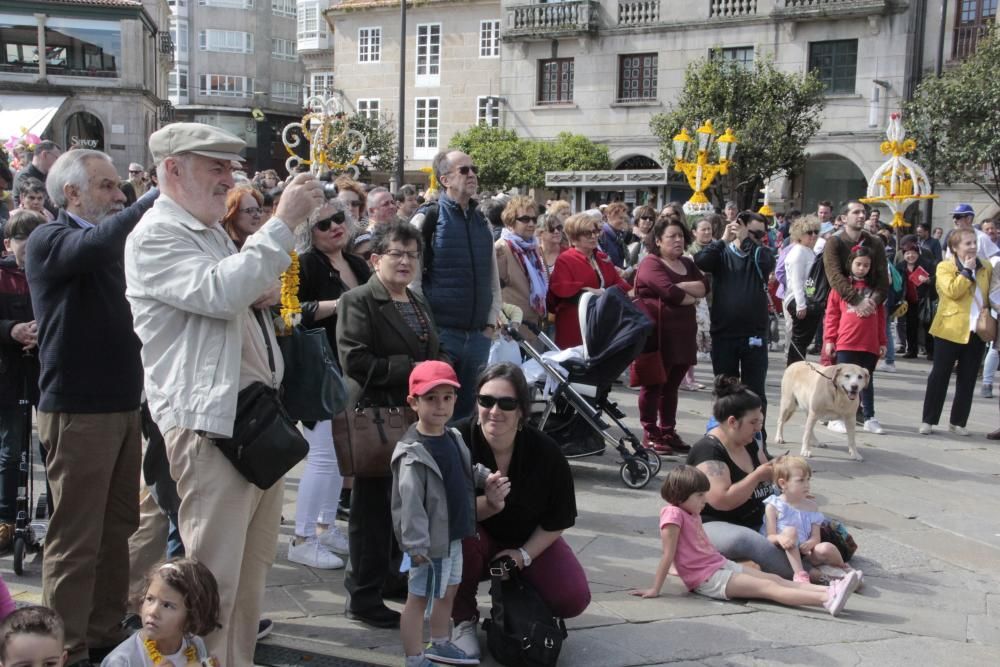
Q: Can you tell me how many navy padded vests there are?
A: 1